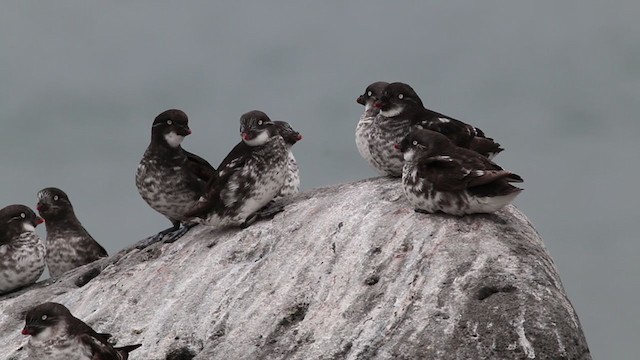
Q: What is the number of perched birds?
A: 9